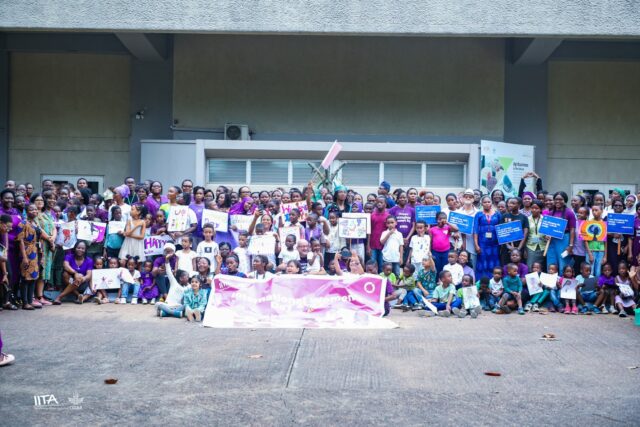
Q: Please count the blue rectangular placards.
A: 5